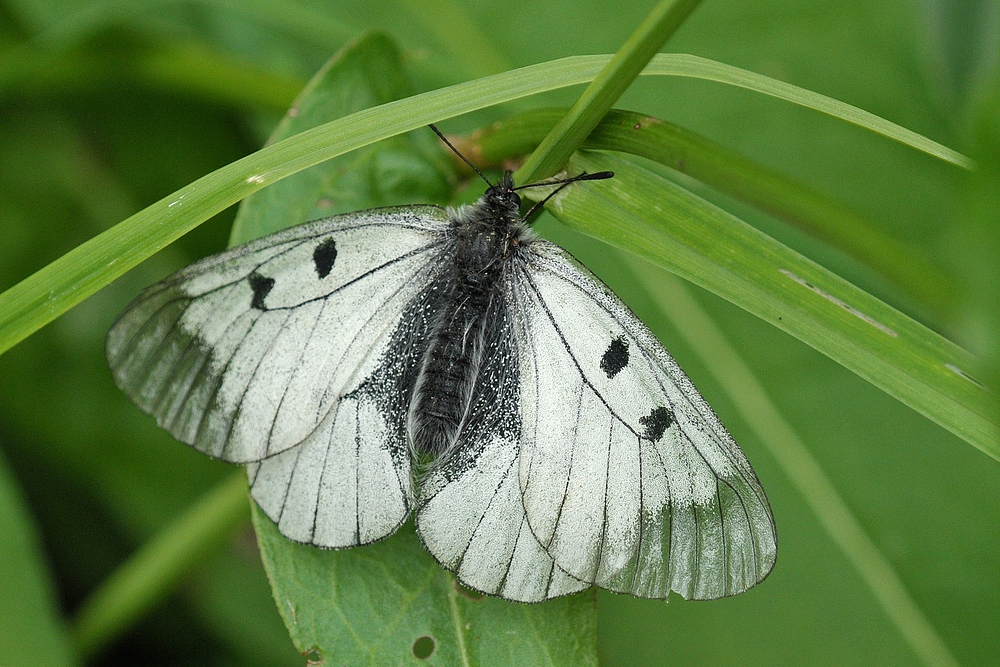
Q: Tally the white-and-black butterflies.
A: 1